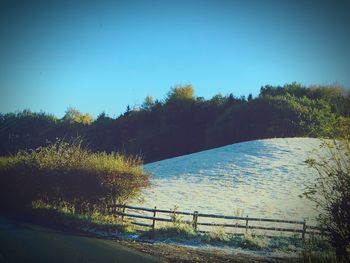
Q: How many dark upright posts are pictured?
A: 5